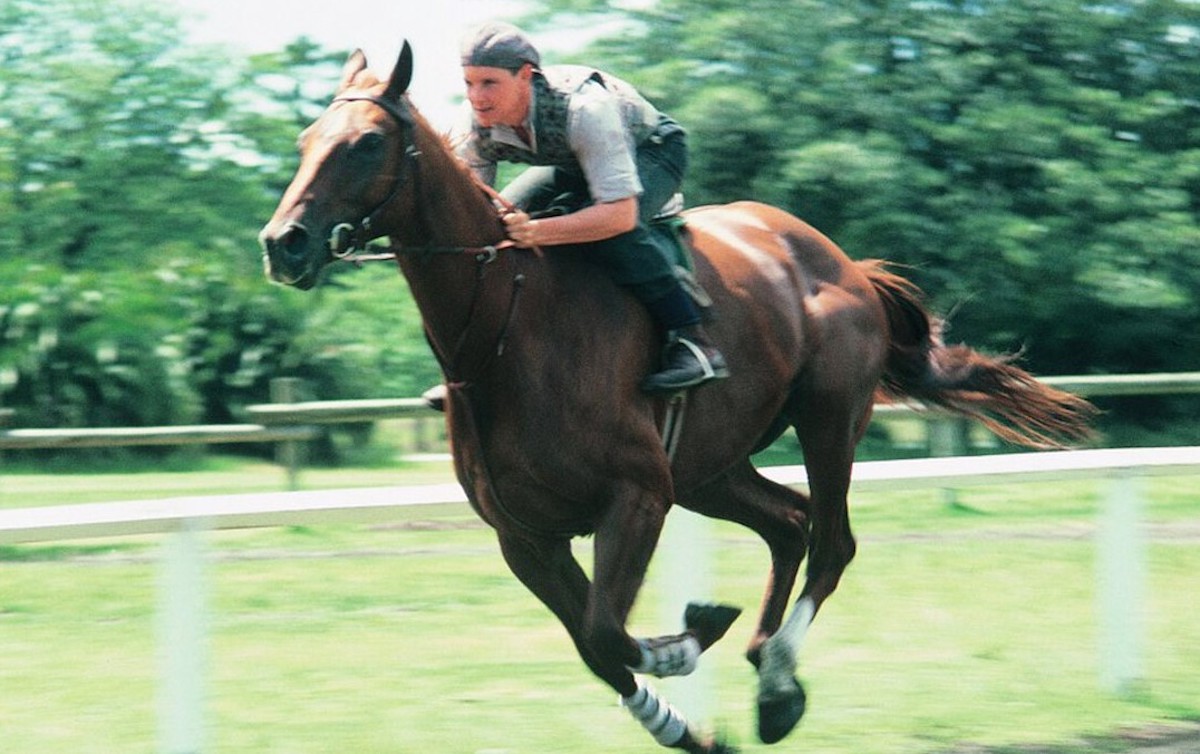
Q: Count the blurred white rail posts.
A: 3